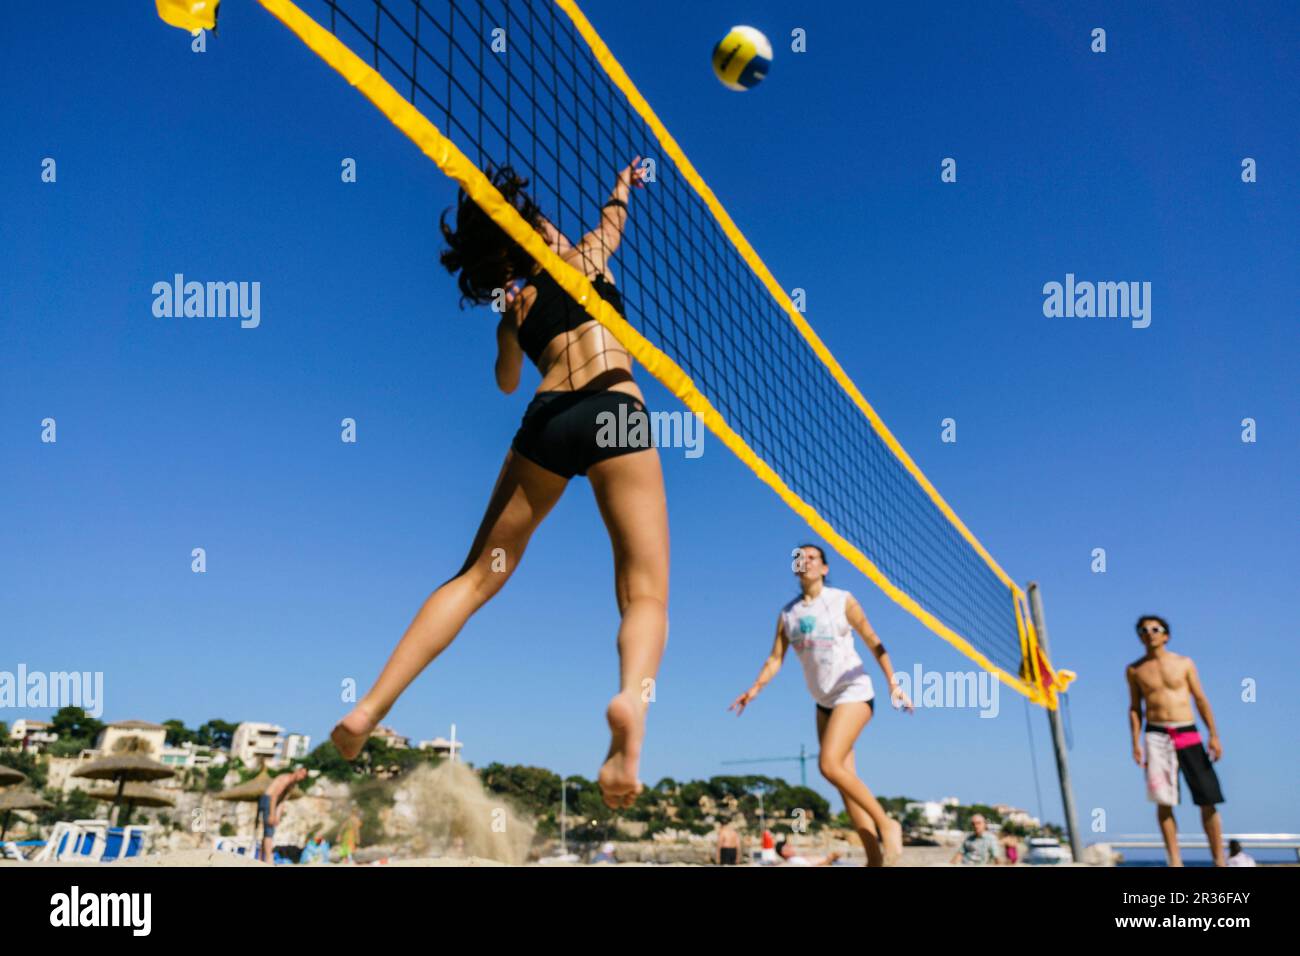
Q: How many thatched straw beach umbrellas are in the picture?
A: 5